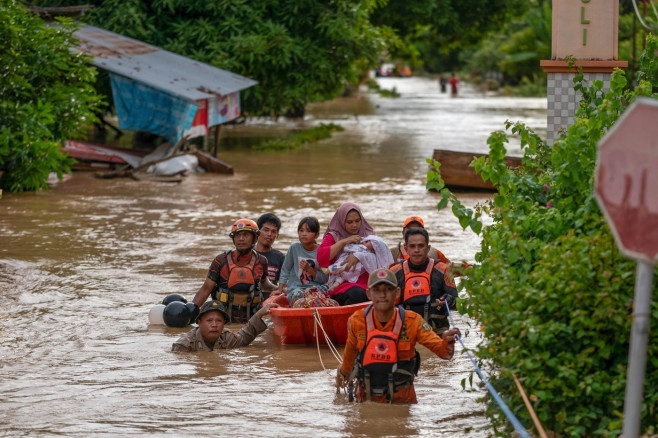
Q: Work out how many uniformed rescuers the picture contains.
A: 5